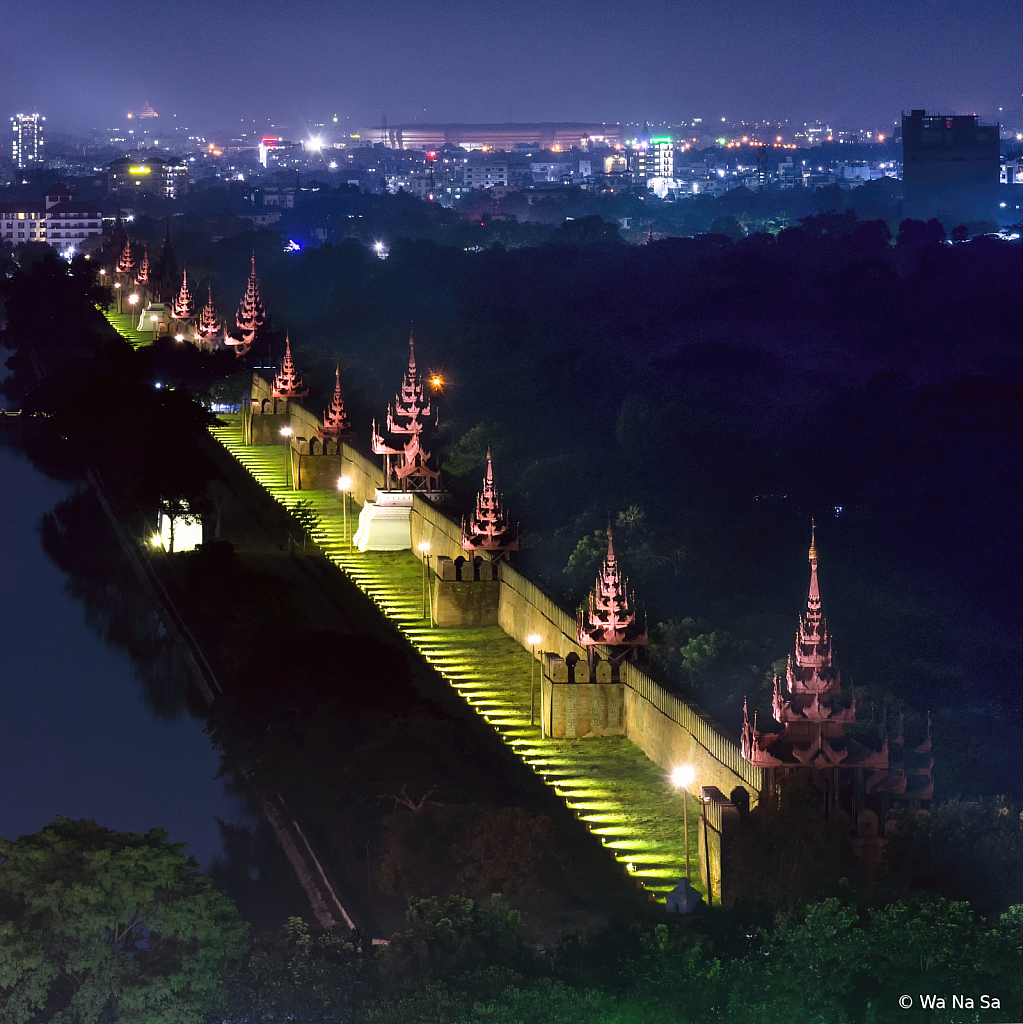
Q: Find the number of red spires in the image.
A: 11